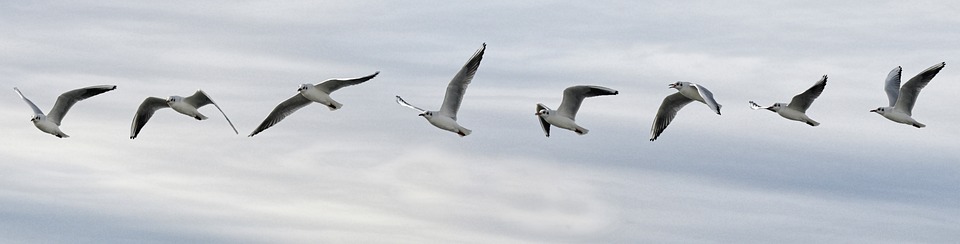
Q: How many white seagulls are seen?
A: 8